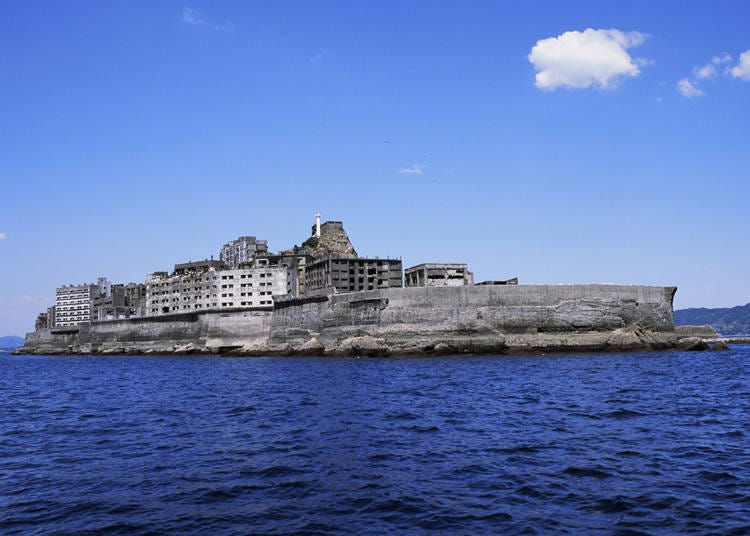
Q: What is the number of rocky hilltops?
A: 1